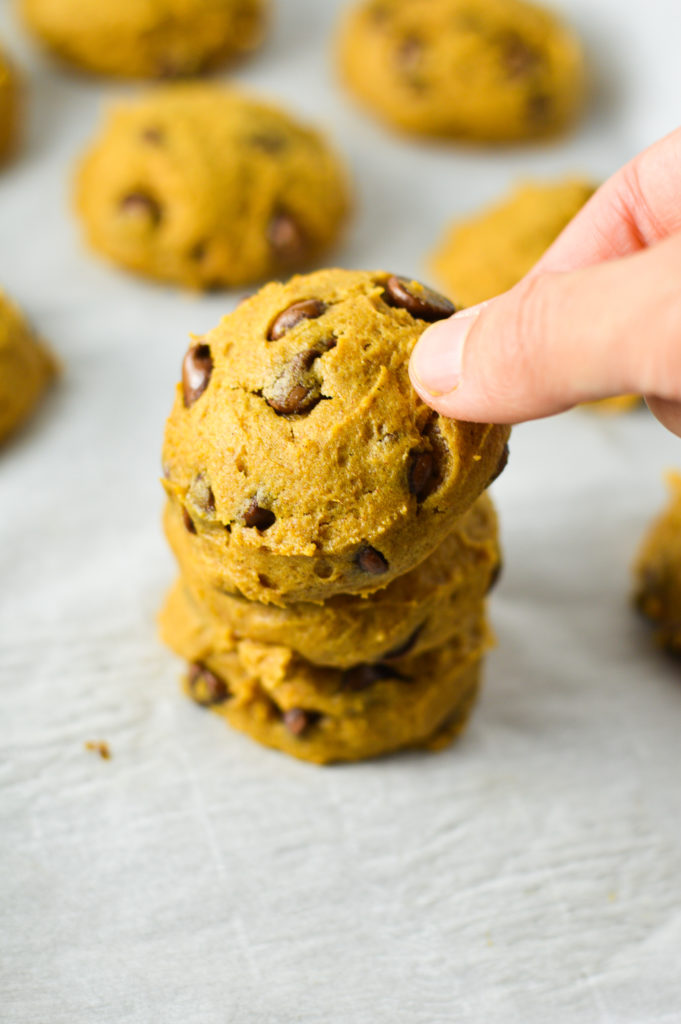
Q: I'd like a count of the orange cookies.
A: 10